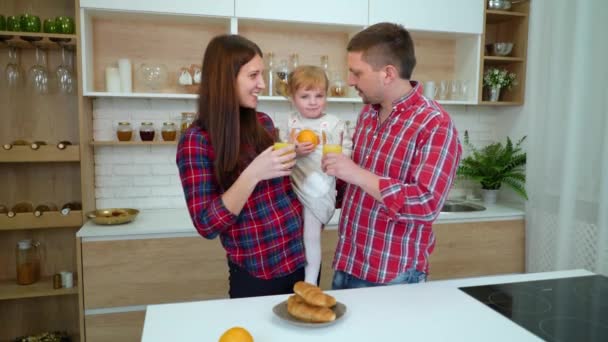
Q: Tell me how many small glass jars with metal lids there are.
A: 3